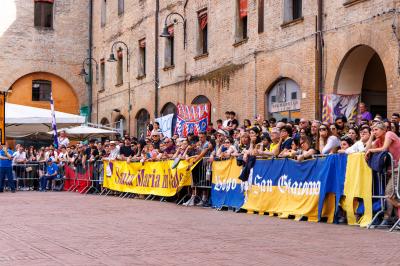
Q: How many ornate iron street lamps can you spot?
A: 3